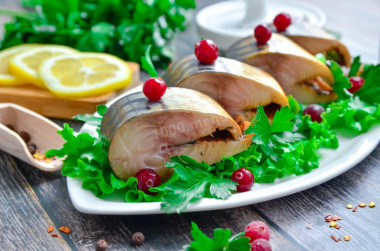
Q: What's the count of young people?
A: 0